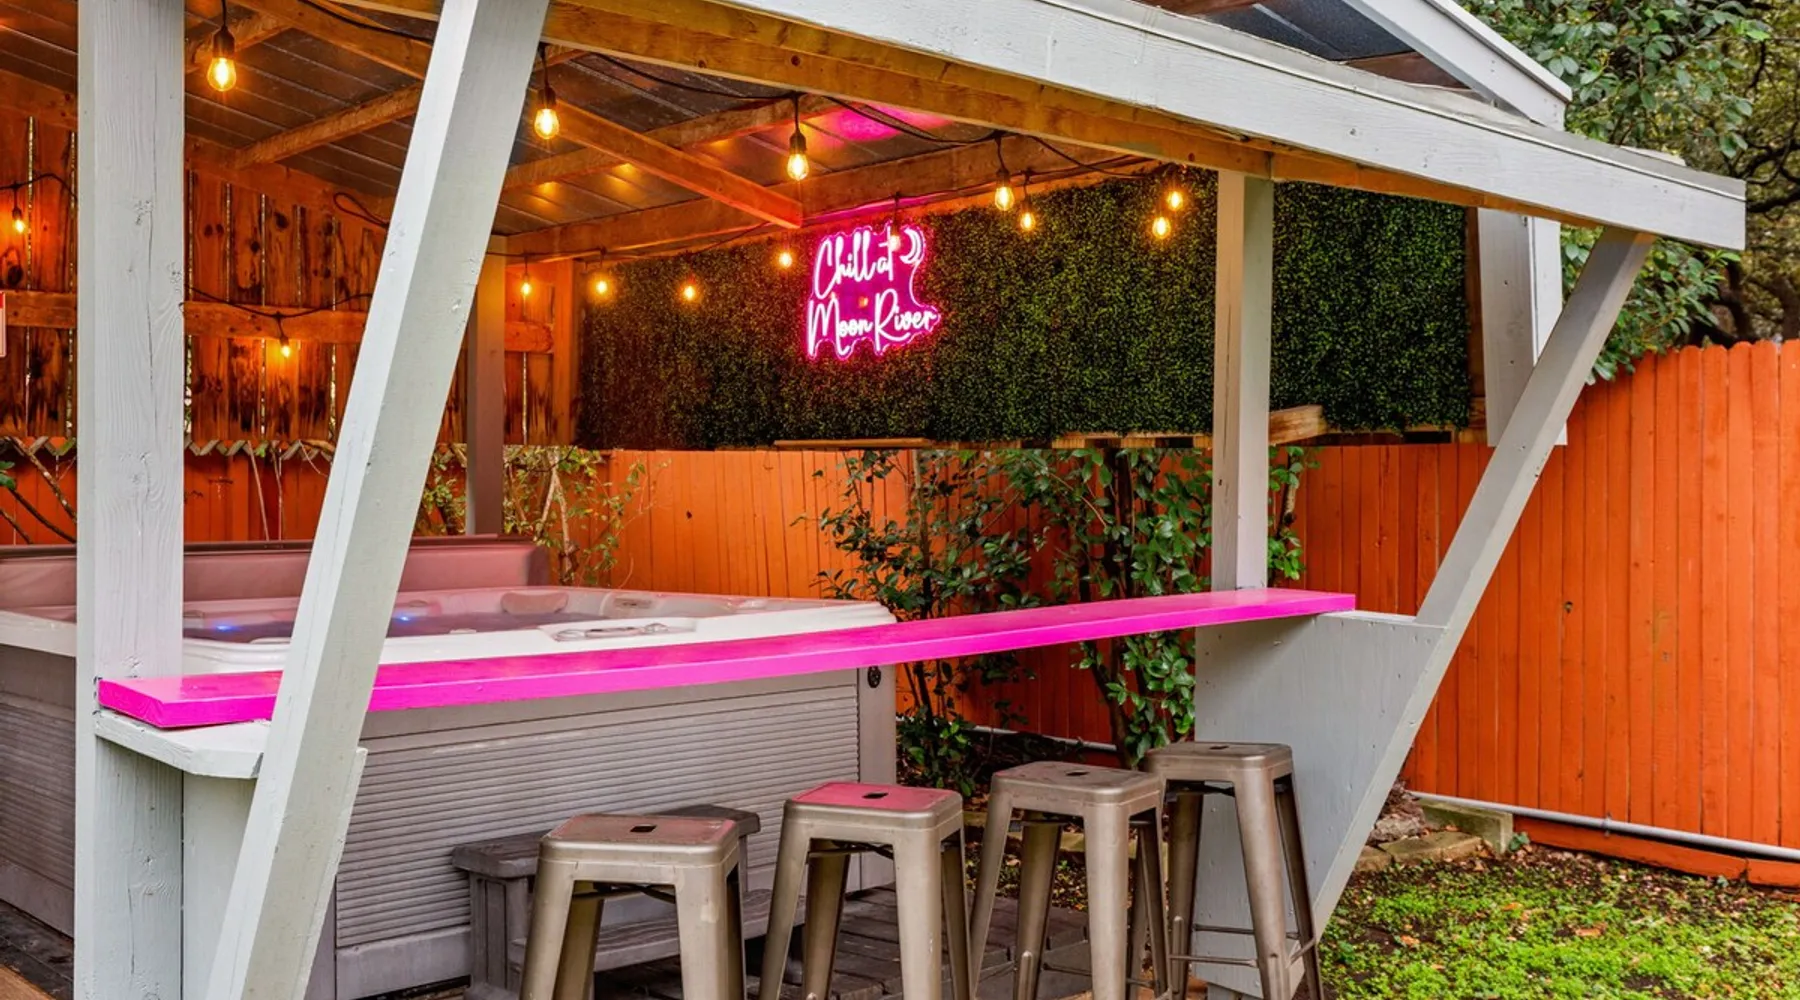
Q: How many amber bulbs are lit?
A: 14